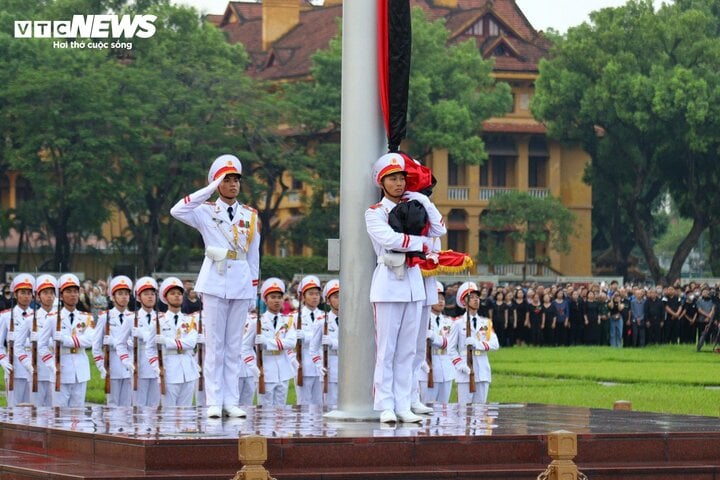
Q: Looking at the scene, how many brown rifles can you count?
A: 12